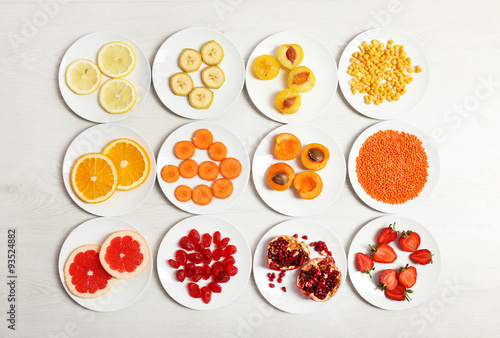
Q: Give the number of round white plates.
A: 12